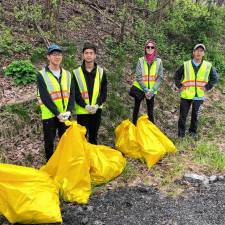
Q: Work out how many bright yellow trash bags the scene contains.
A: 5